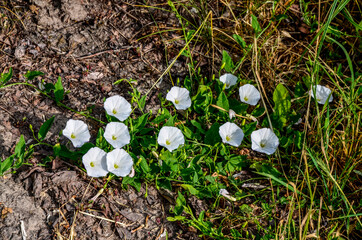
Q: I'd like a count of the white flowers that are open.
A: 12